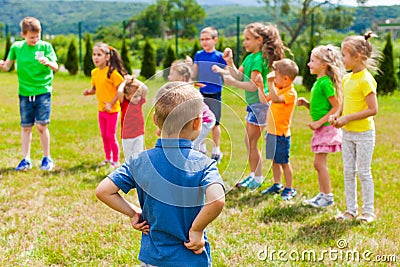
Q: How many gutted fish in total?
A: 0